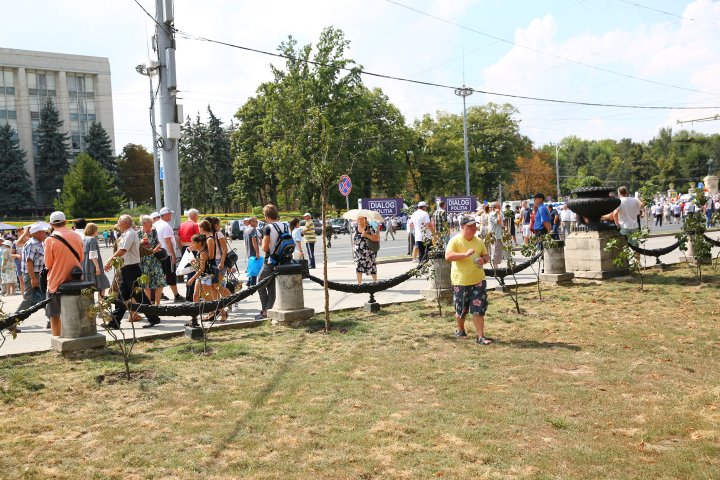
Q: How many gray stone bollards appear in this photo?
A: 5